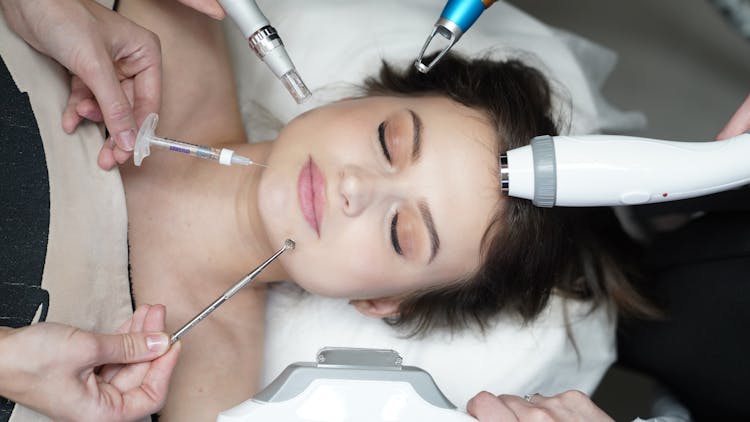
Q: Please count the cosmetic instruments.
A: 6